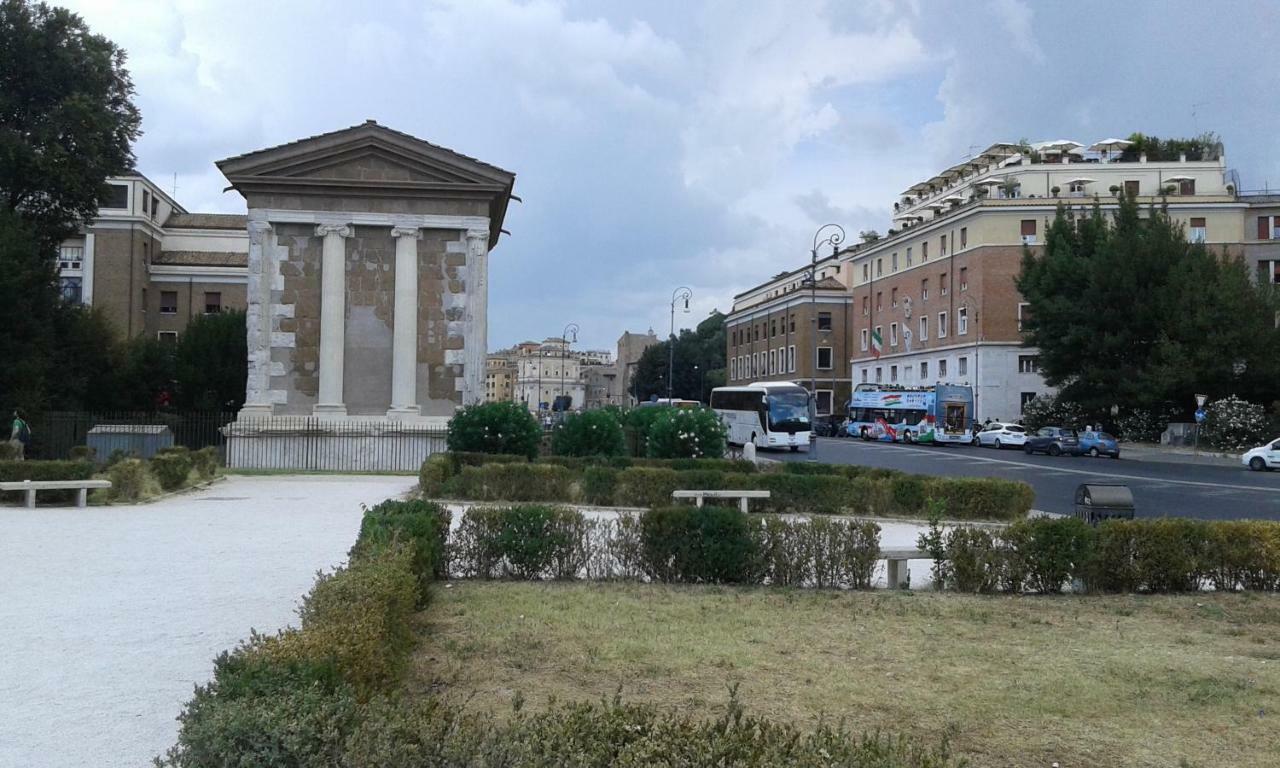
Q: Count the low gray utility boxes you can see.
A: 1